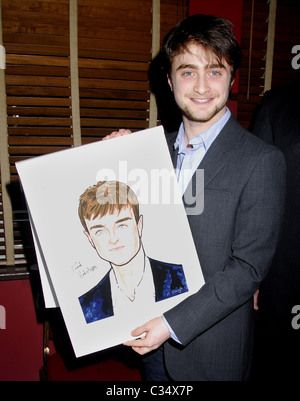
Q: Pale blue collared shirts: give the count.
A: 1